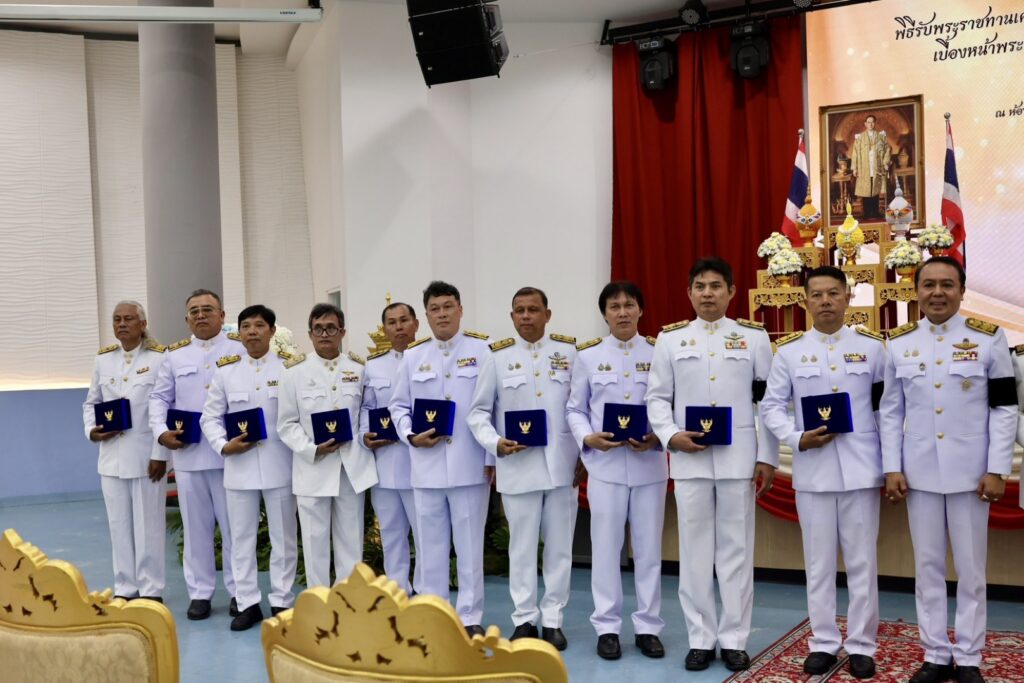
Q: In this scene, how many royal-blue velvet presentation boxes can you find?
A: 10